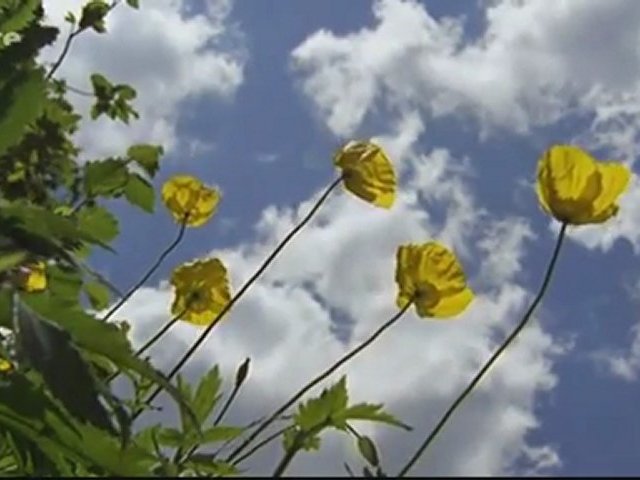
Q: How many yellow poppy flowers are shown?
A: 5